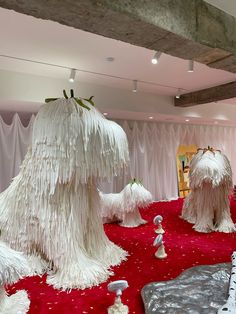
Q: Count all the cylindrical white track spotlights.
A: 5